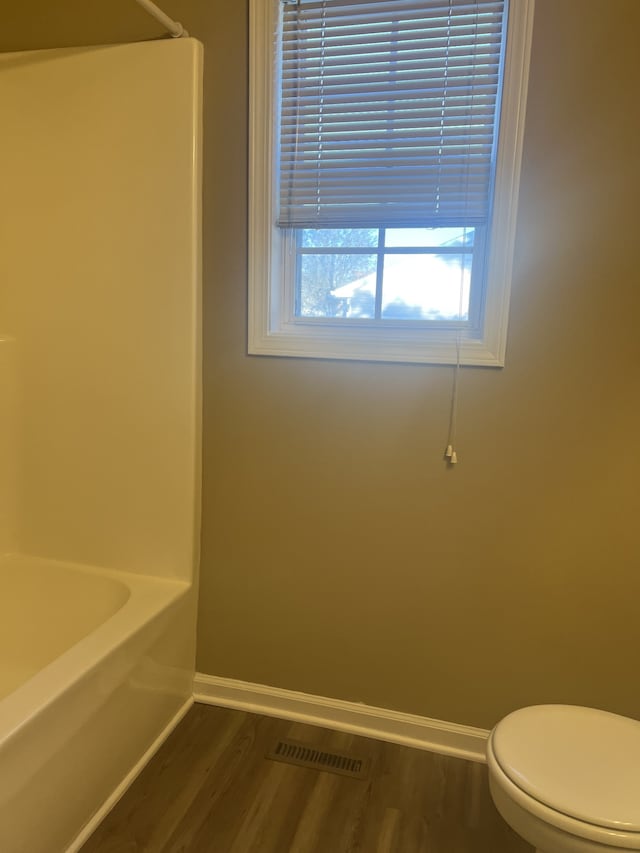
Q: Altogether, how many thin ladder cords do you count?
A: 2